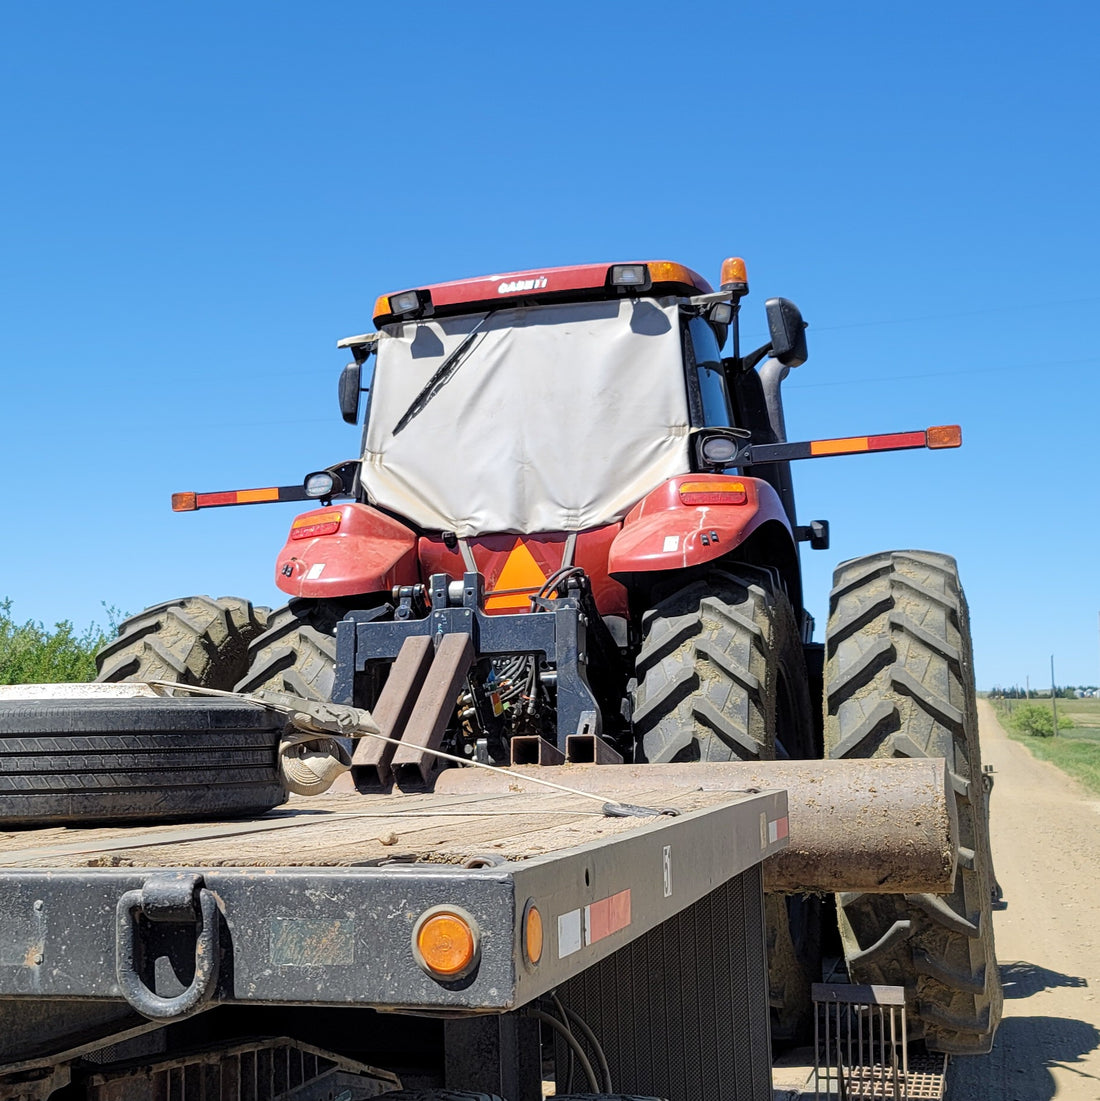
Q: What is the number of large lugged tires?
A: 4